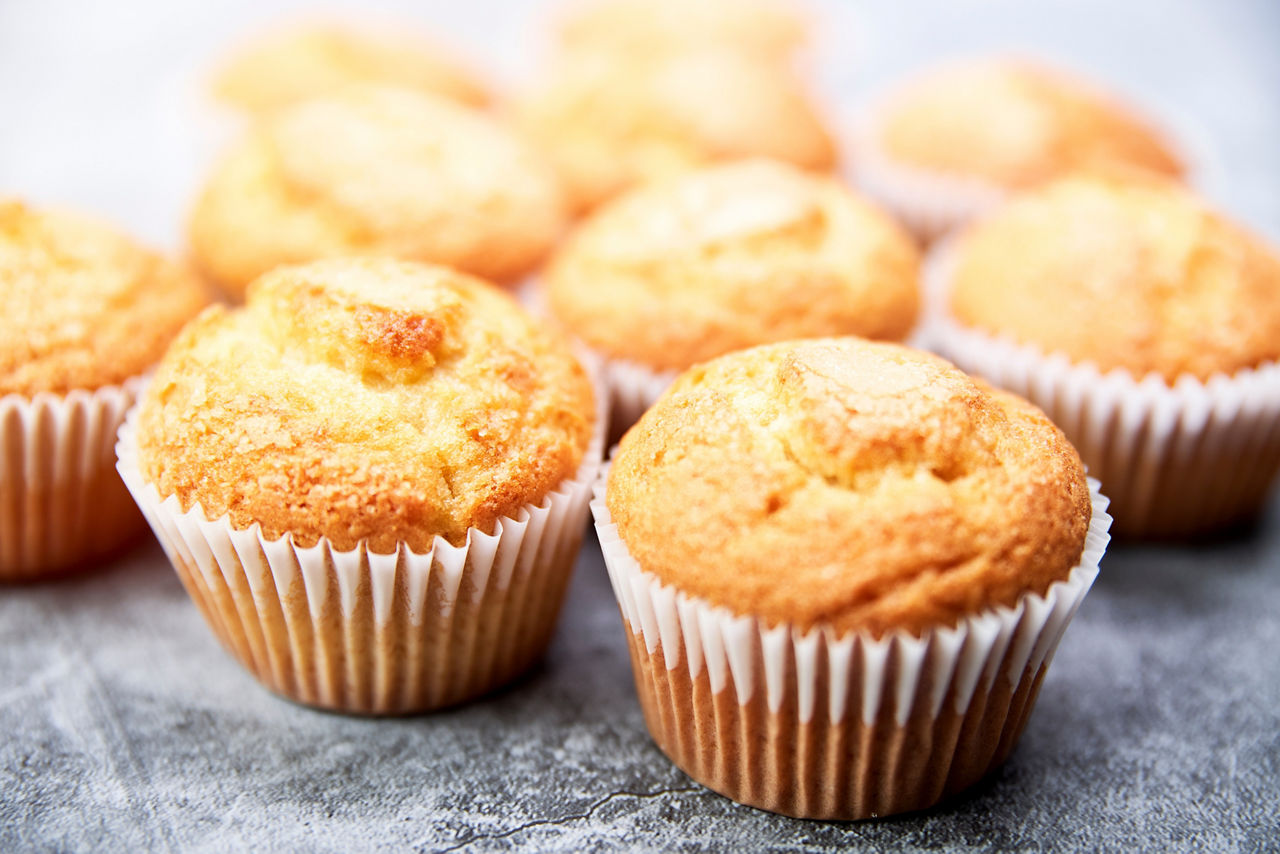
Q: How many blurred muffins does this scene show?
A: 8